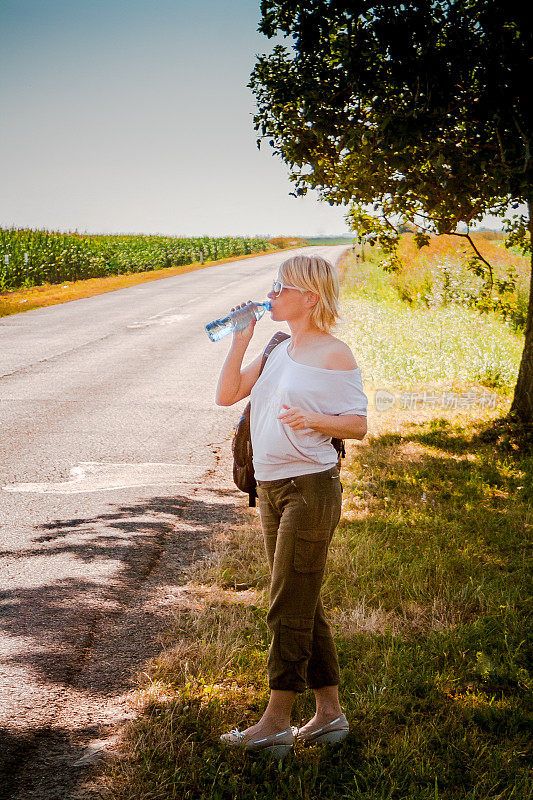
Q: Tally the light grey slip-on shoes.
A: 2